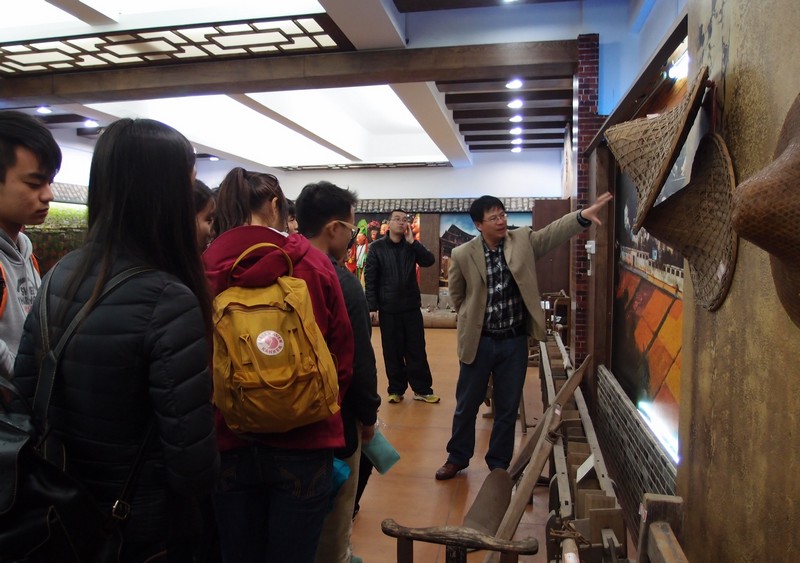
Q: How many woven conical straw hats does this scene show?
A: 3